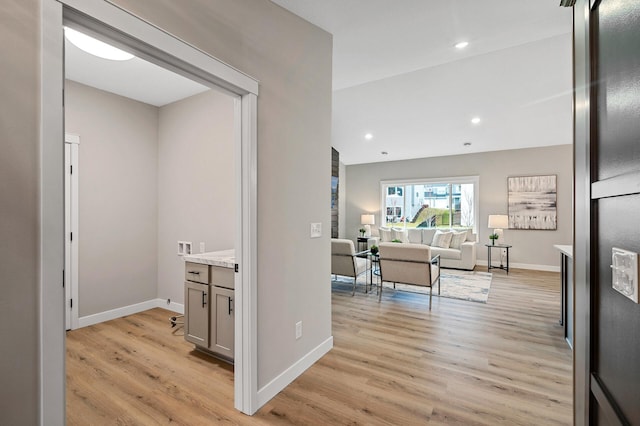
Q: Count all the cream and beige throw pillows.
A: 4